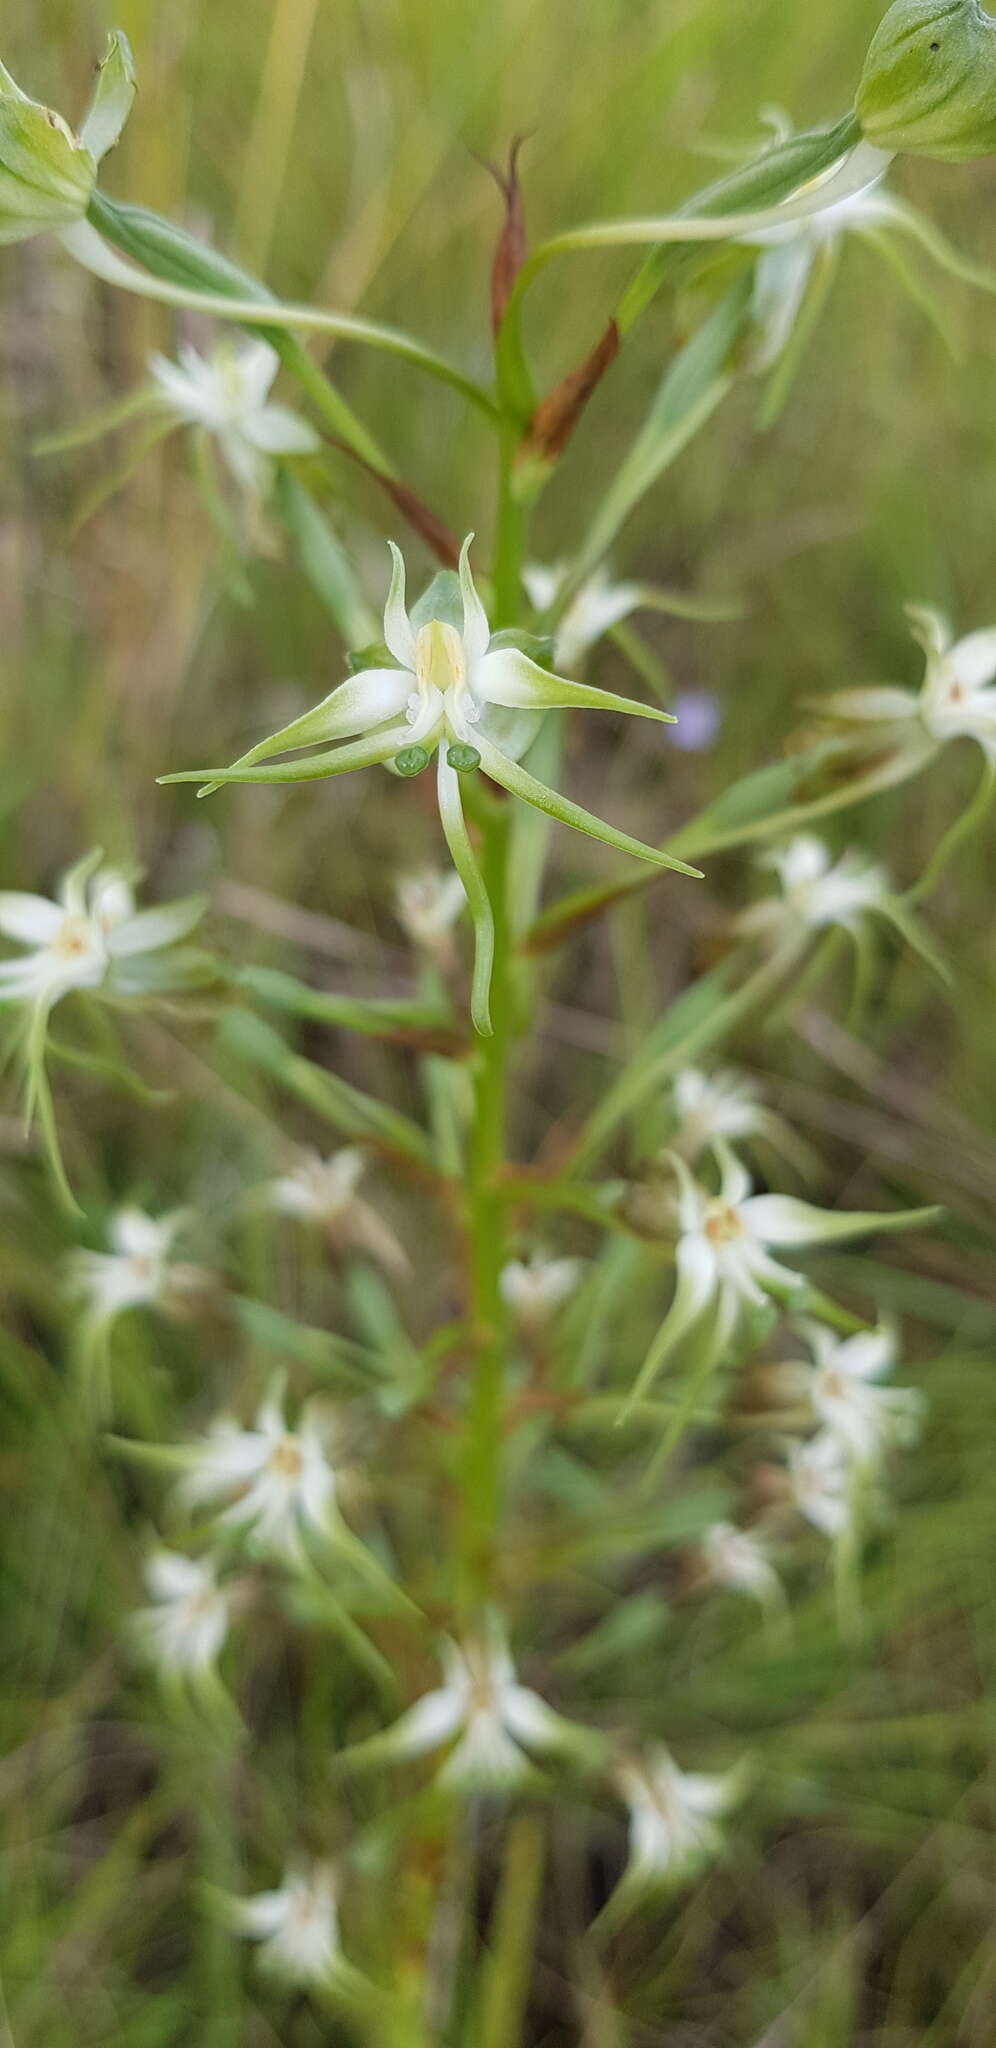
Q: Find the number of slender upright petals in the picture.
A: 2